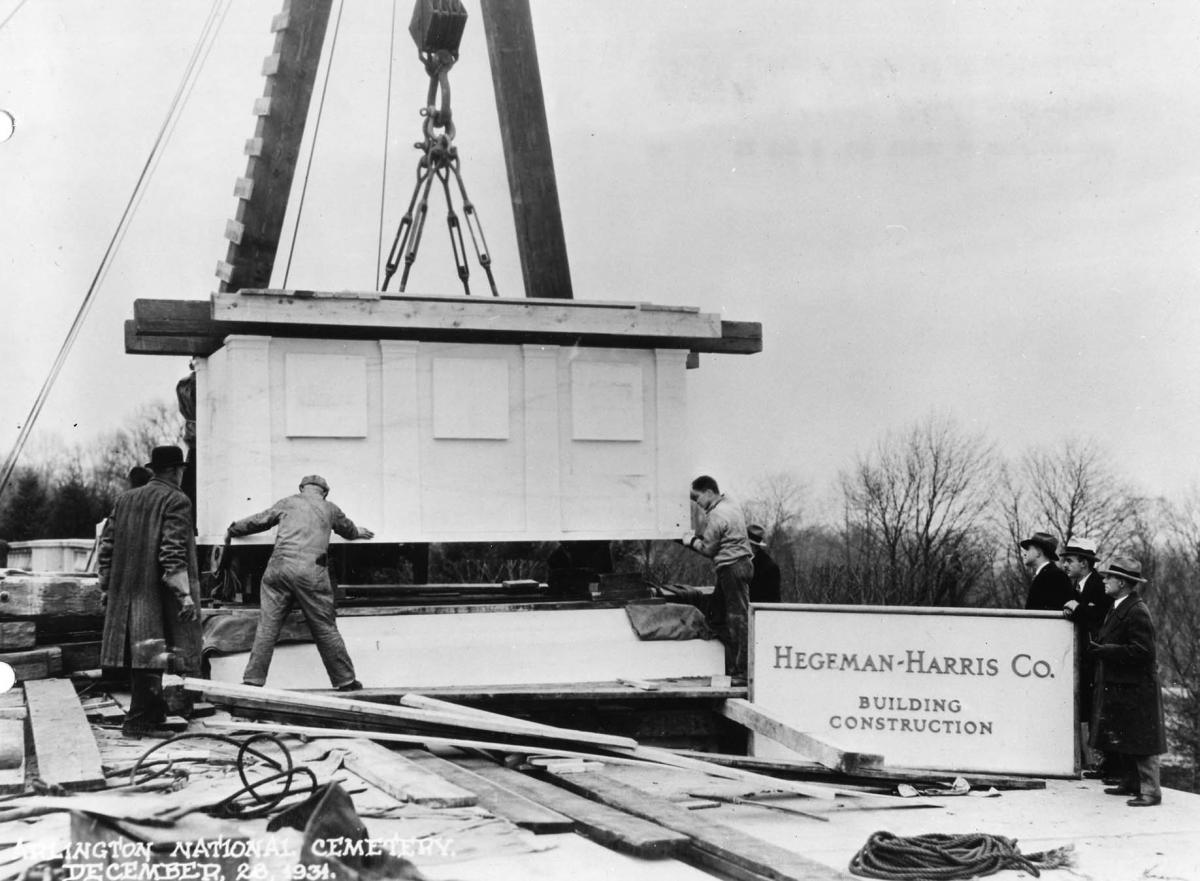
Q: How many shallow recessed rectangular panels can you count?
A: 3